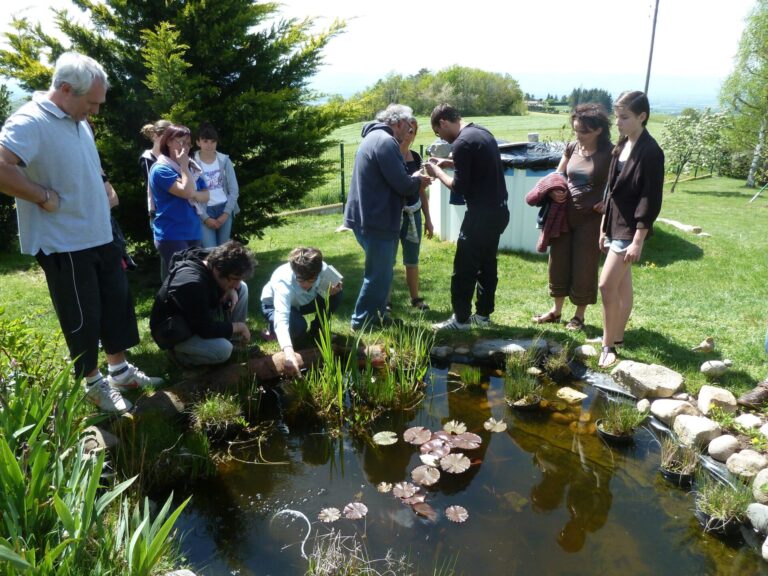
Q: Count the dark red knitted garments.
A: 1